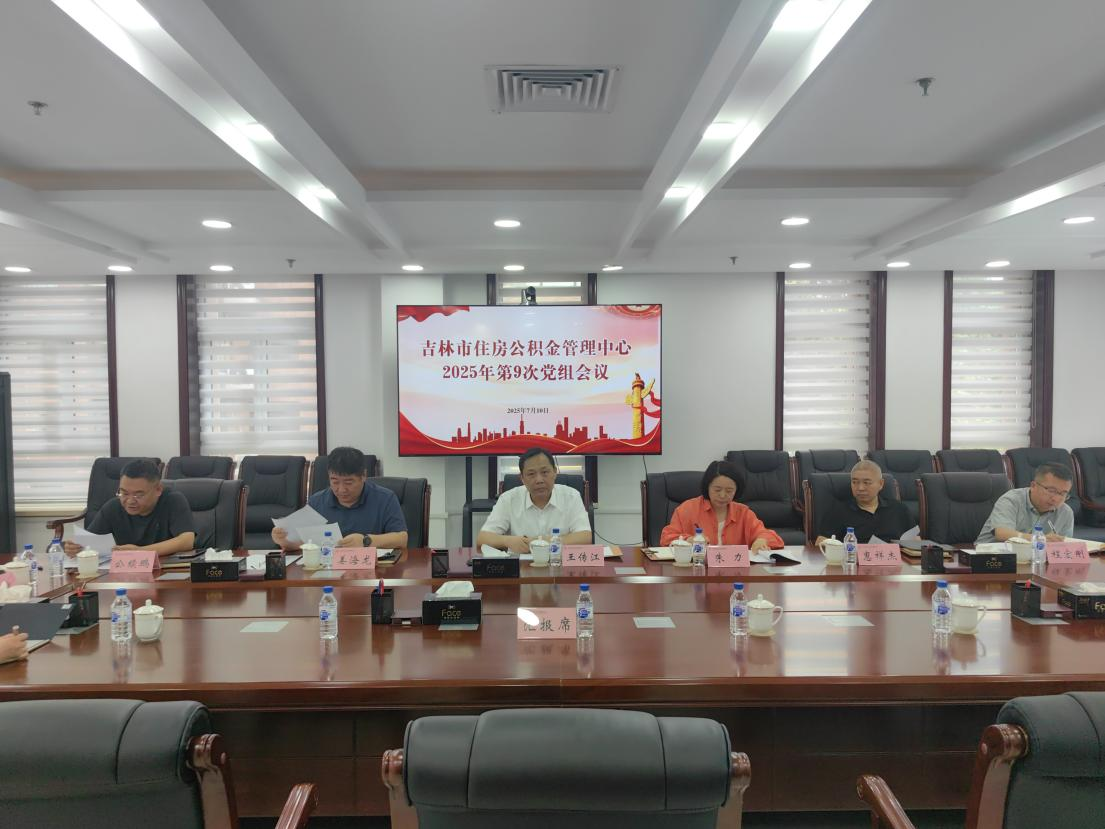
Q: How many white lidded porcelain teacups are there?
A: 10